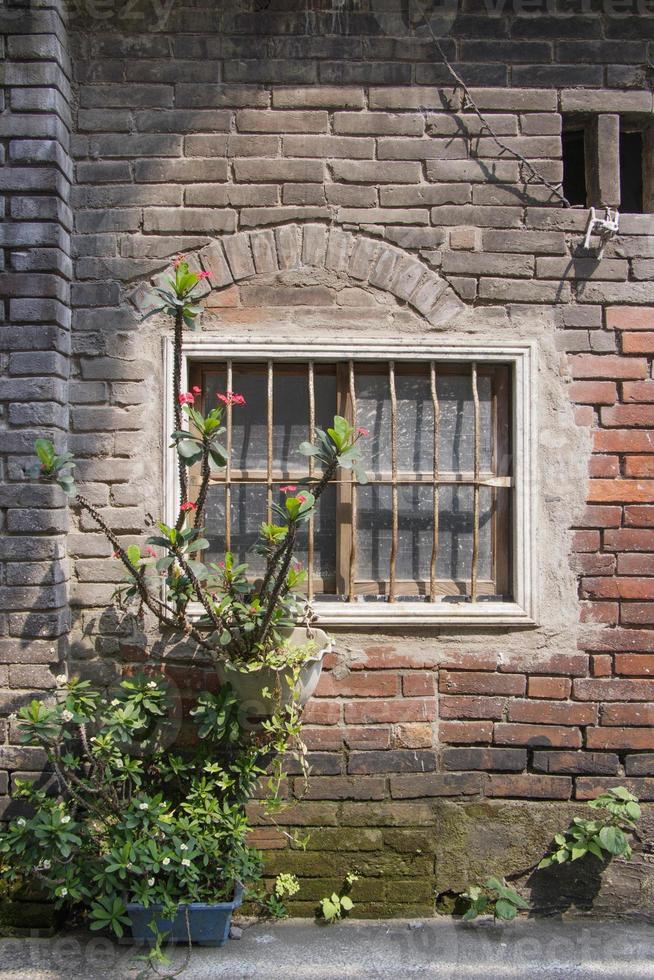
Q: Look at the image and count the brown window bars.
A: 7